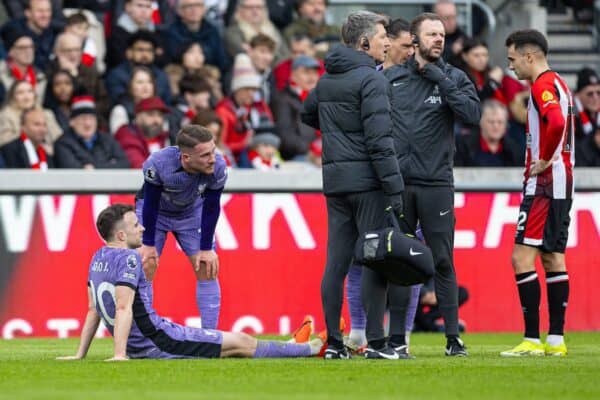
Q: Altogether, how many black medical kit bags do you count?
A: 1